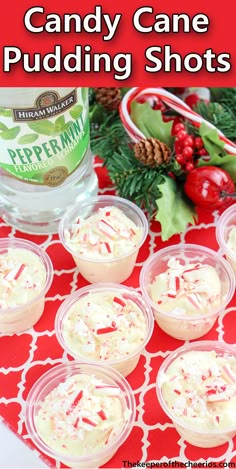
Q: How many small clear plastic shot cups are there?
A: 7